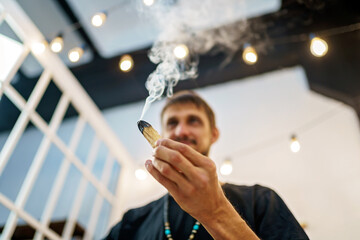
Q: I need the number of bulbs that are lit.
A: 12